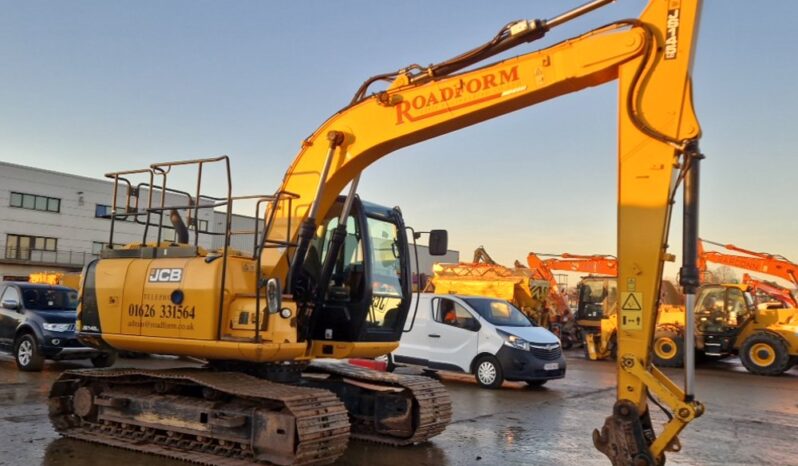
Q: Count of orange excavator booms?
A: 3